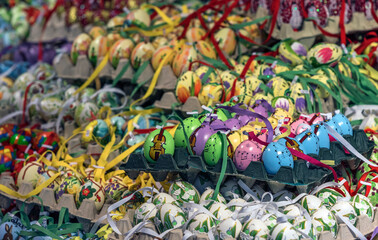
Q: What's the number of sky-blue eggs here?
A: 6